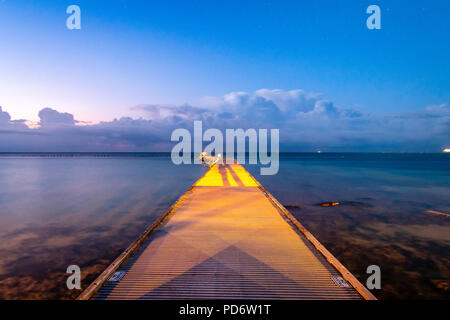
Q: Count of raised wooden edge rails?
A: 2